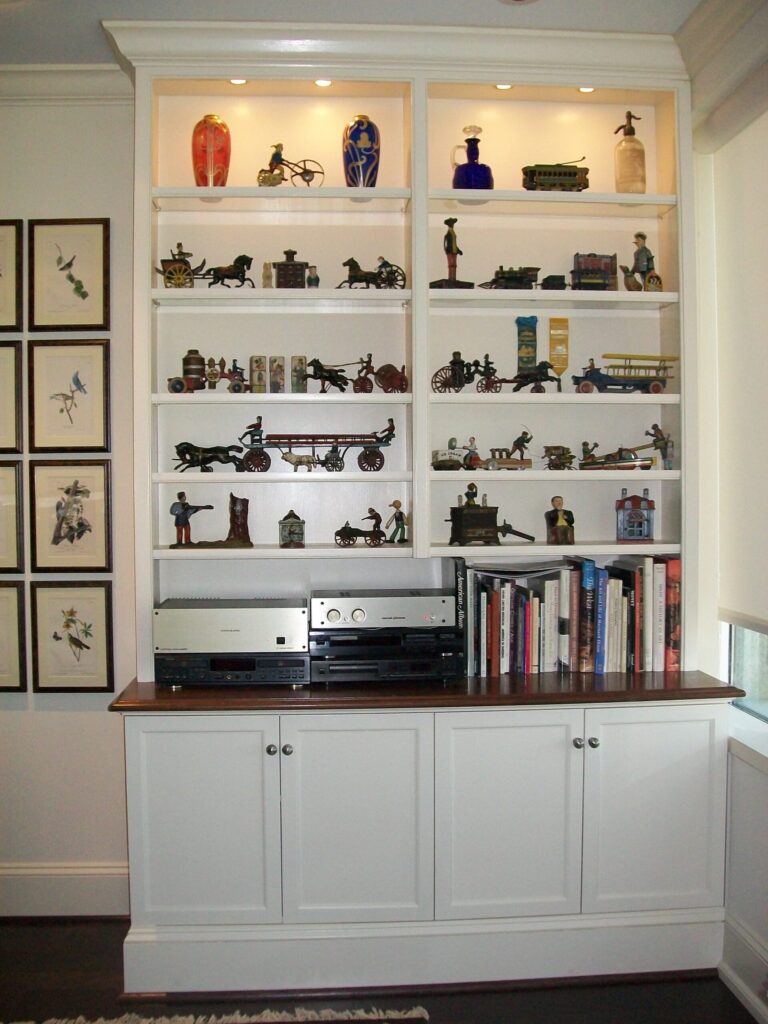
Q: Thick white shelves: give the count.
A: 10